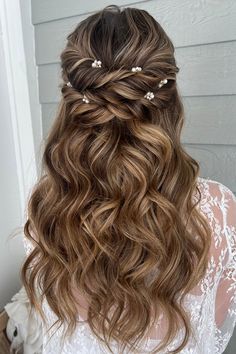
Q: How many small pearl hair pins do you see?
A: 6